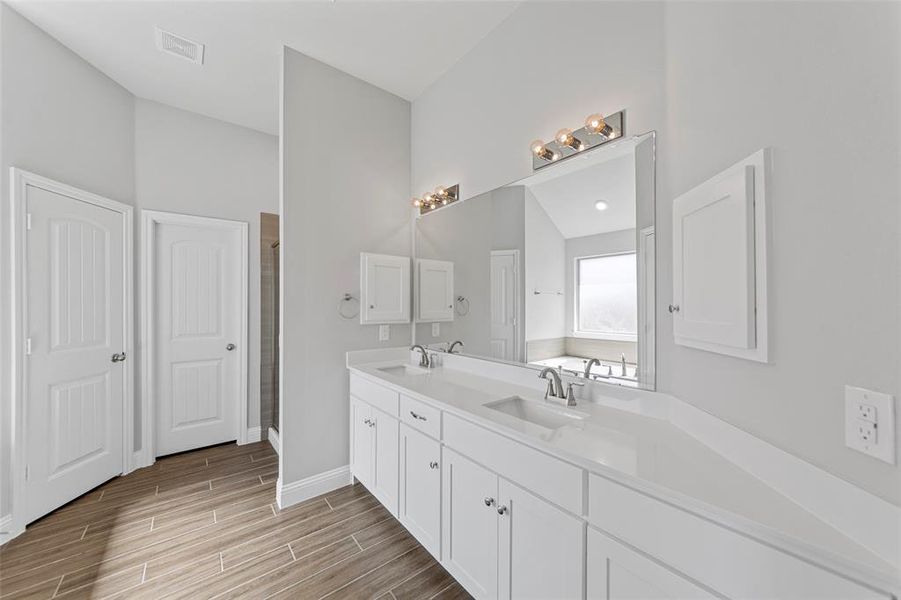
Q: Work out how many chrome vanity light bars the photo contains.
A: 2